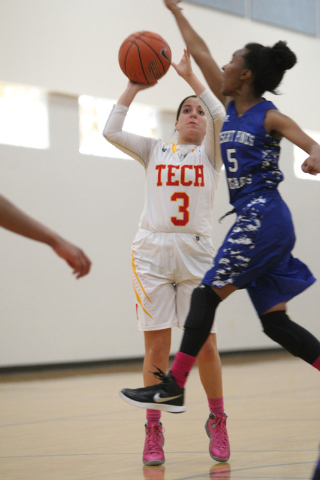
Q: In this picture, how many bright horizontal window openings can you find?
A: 3